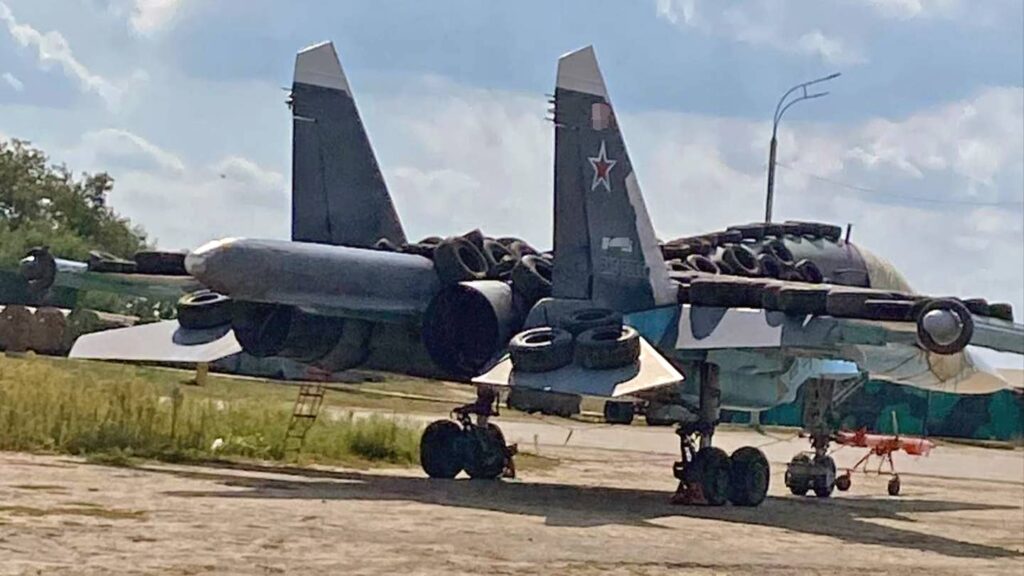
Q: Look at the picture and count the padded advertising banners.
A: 0